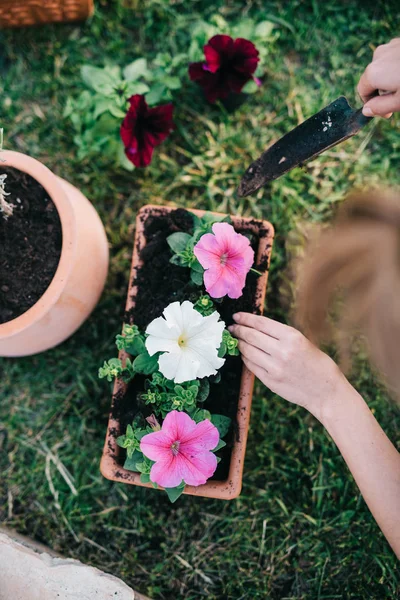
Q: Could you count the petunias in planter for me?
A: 3